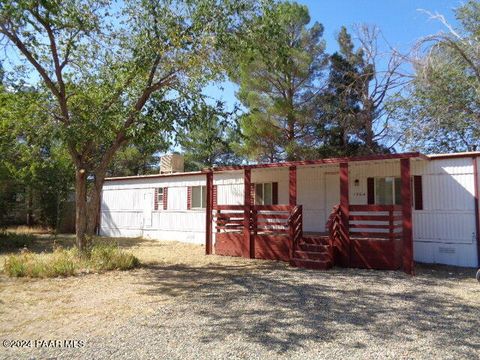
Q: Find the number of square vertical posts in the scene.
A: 5